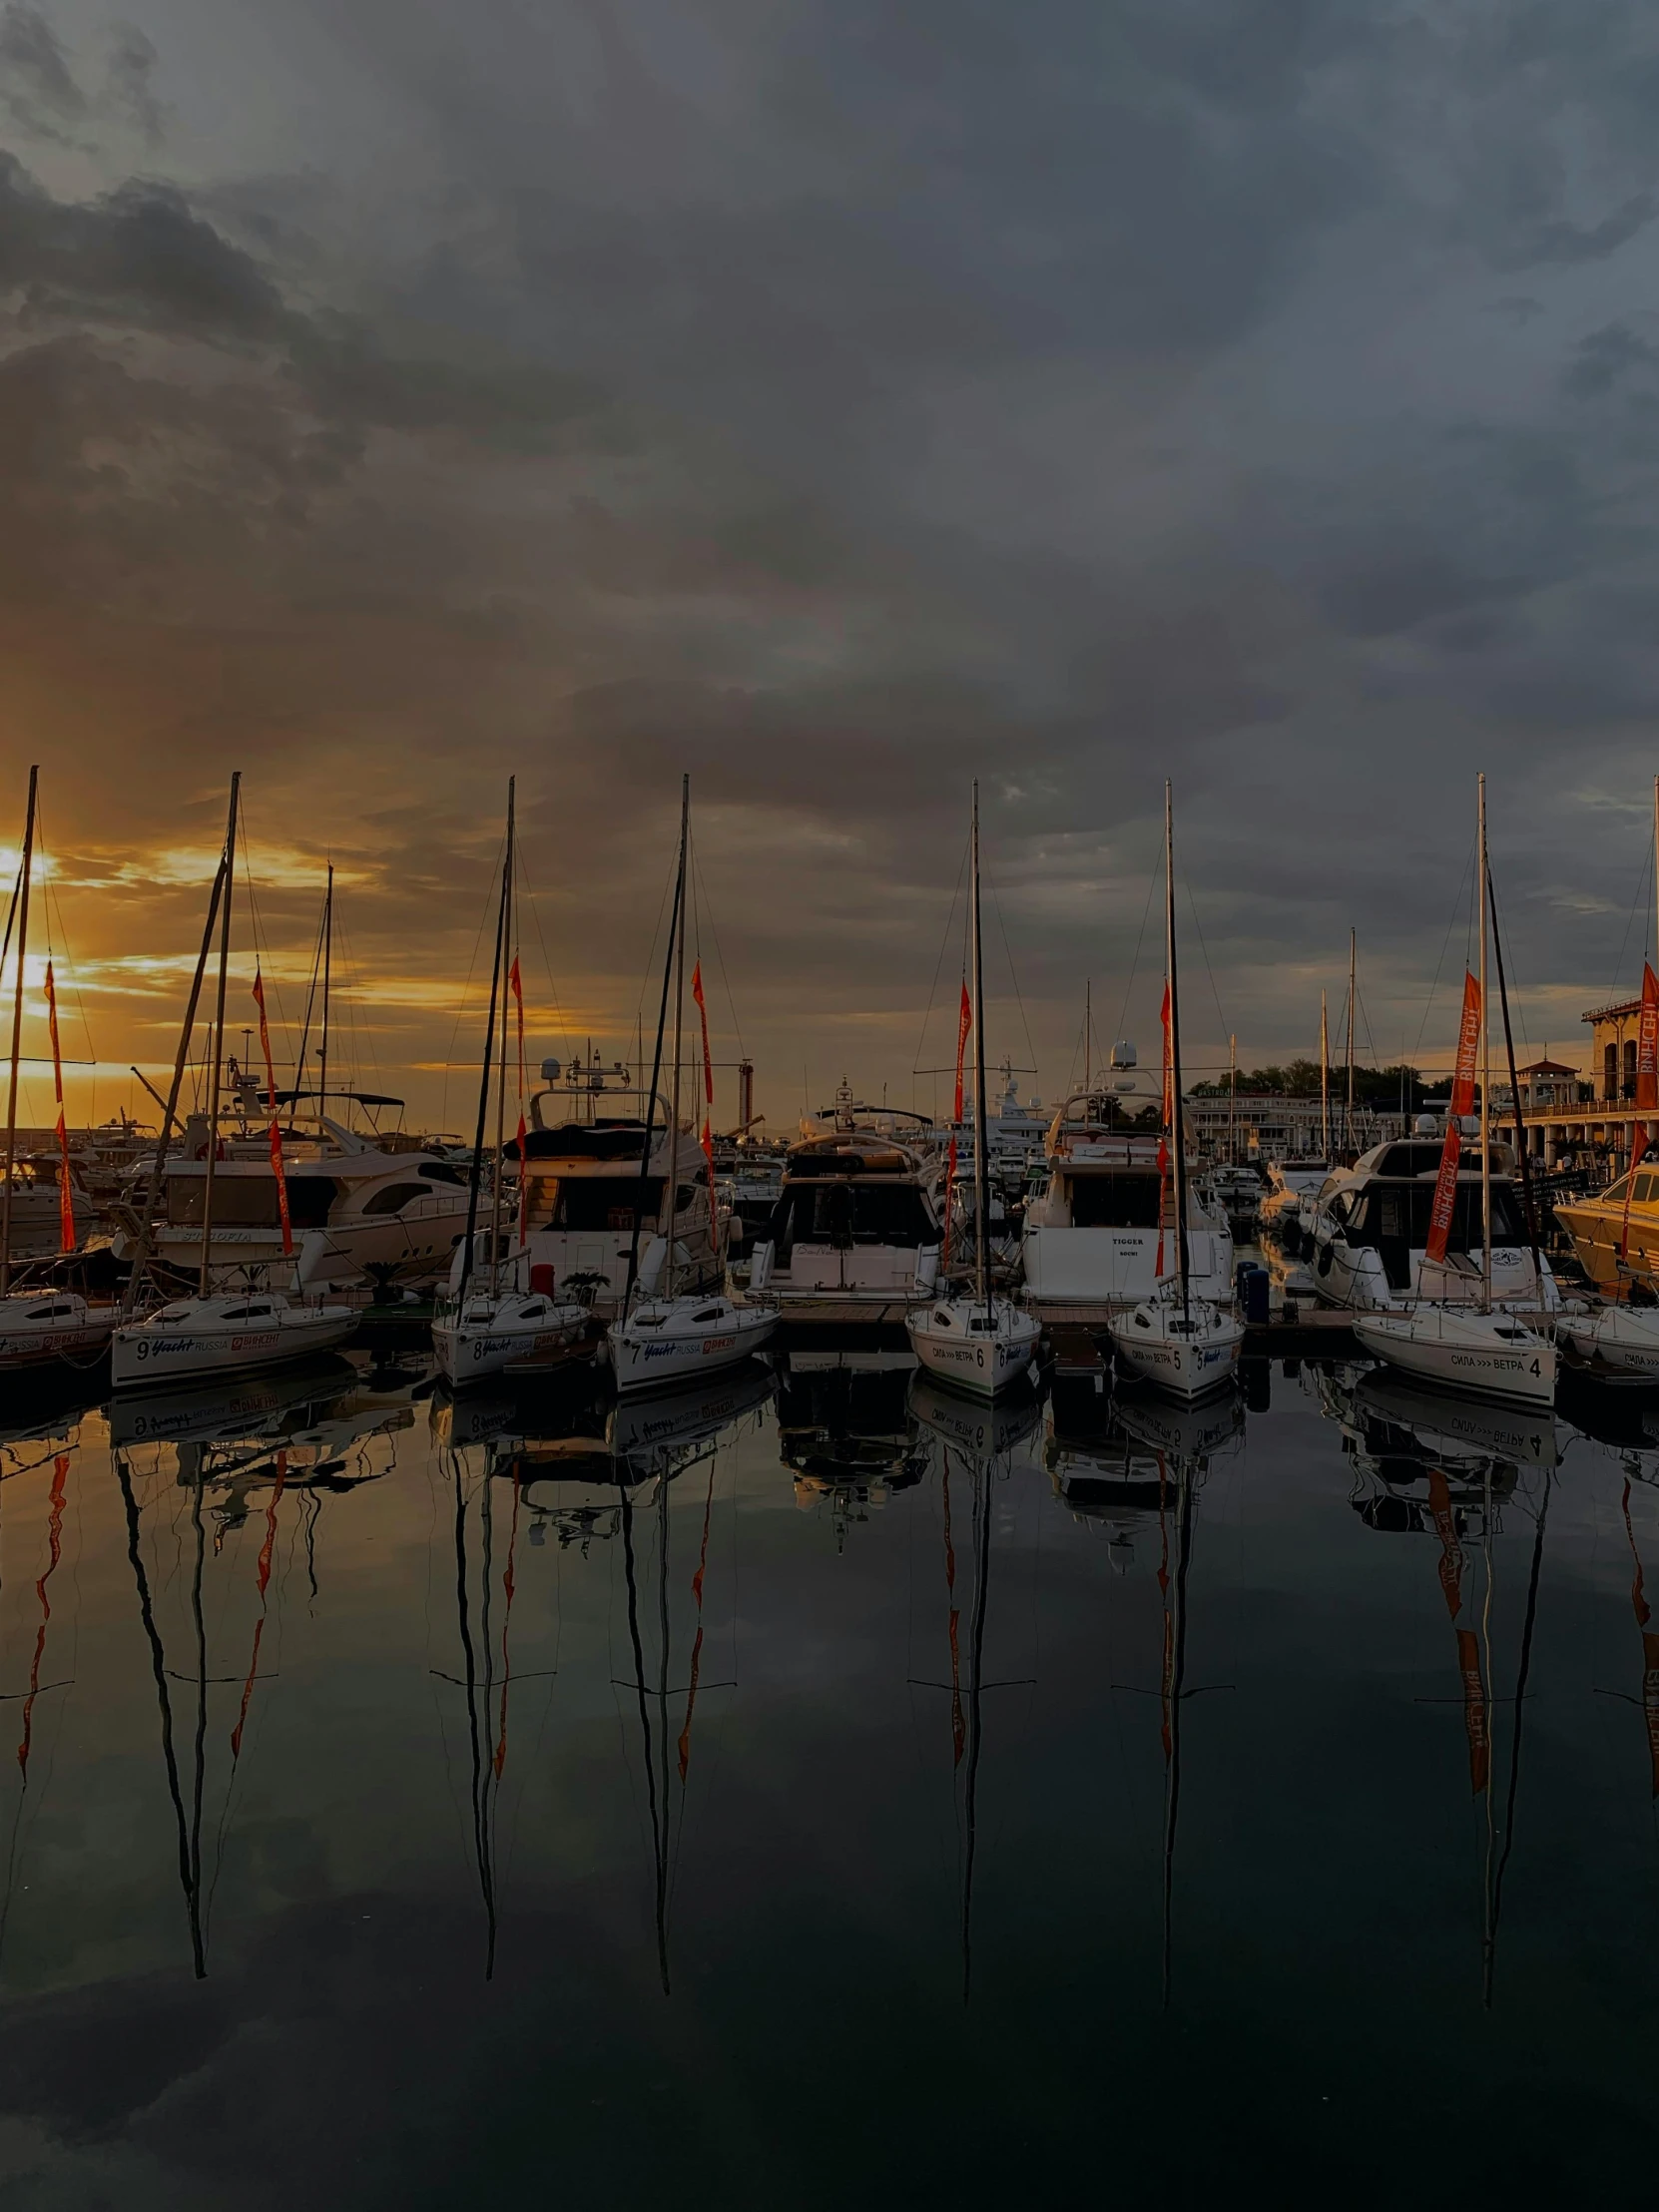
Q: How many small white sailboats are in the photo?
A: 8